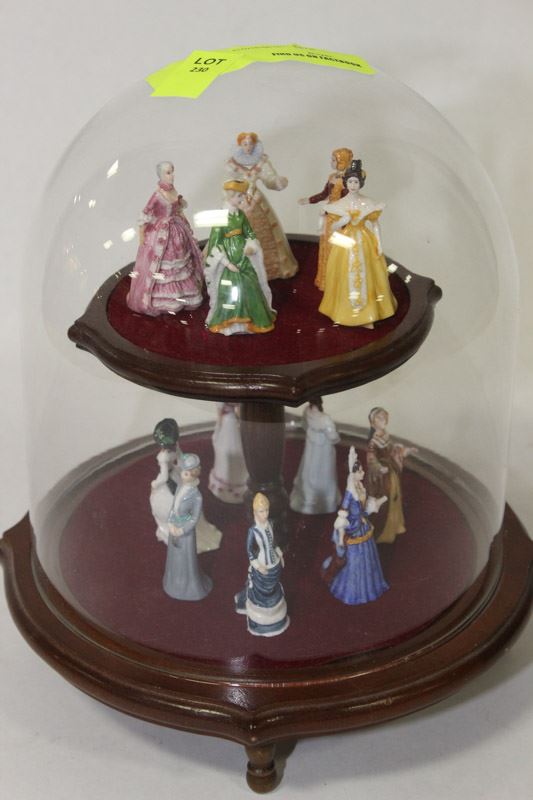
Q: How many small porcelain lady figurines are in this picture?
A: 12